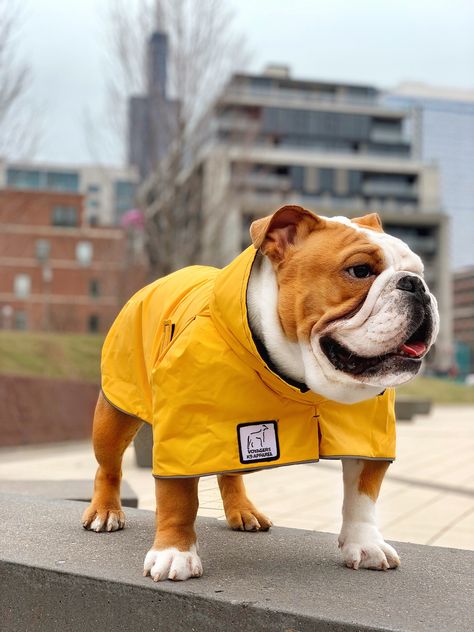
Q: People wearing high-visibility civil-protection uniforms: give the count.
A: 0